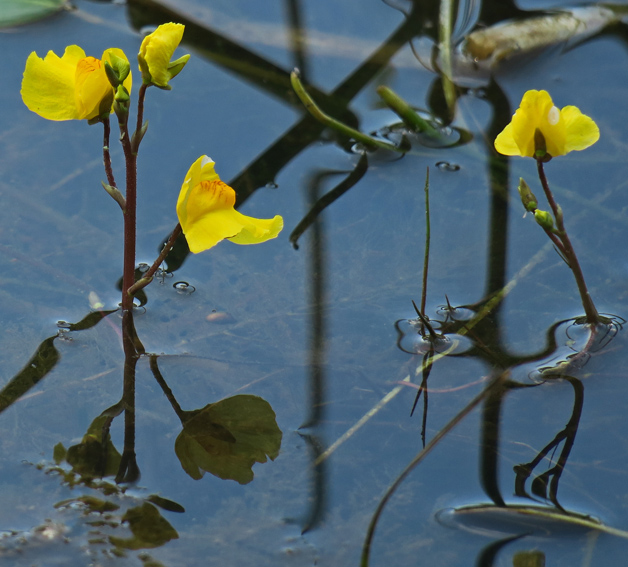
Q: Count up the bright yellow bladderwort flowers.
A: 4